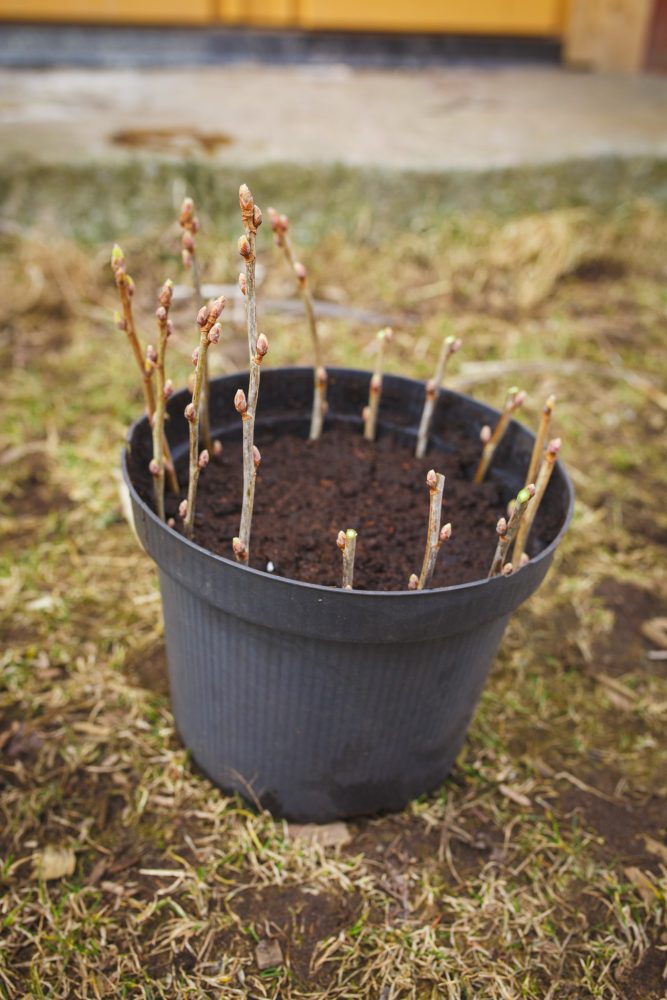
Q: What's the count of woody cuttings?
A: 14